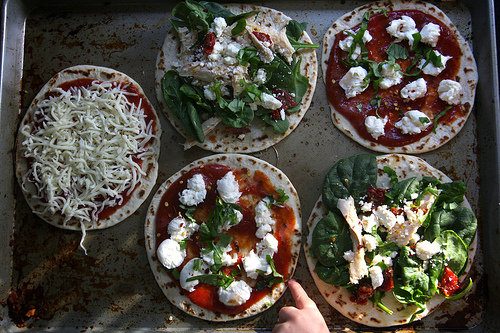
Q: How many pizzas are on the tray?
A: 5